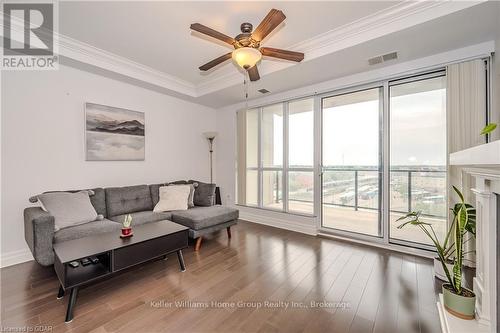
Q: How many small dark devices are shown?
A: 3